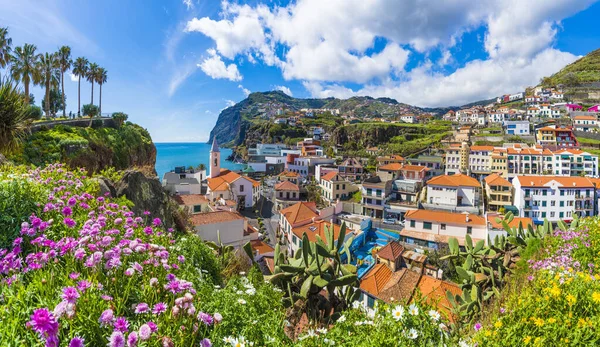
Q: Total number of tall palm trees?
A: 7